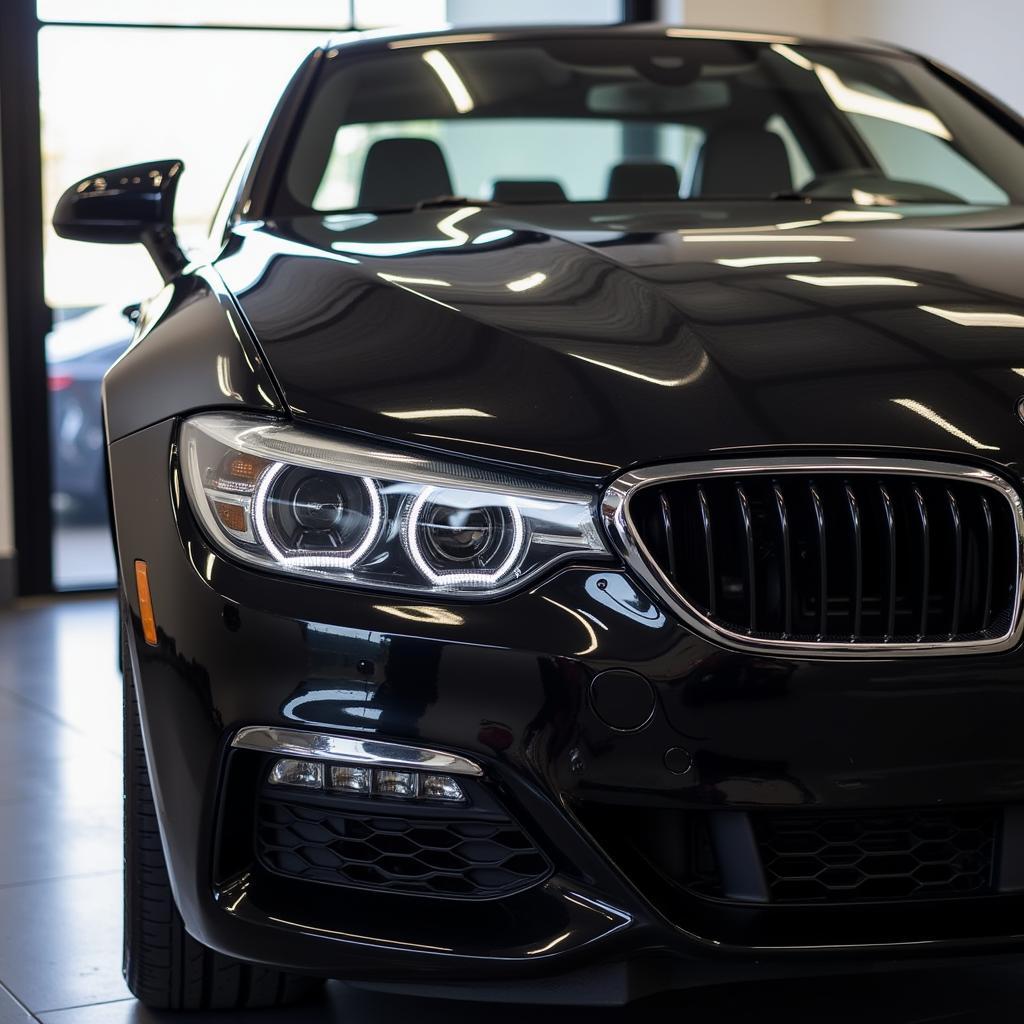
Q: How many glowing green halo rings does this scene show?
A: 0